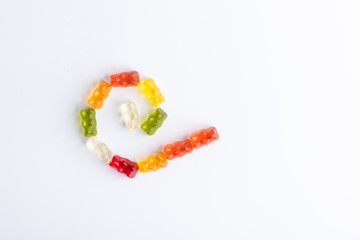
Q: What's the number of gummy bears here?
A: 11